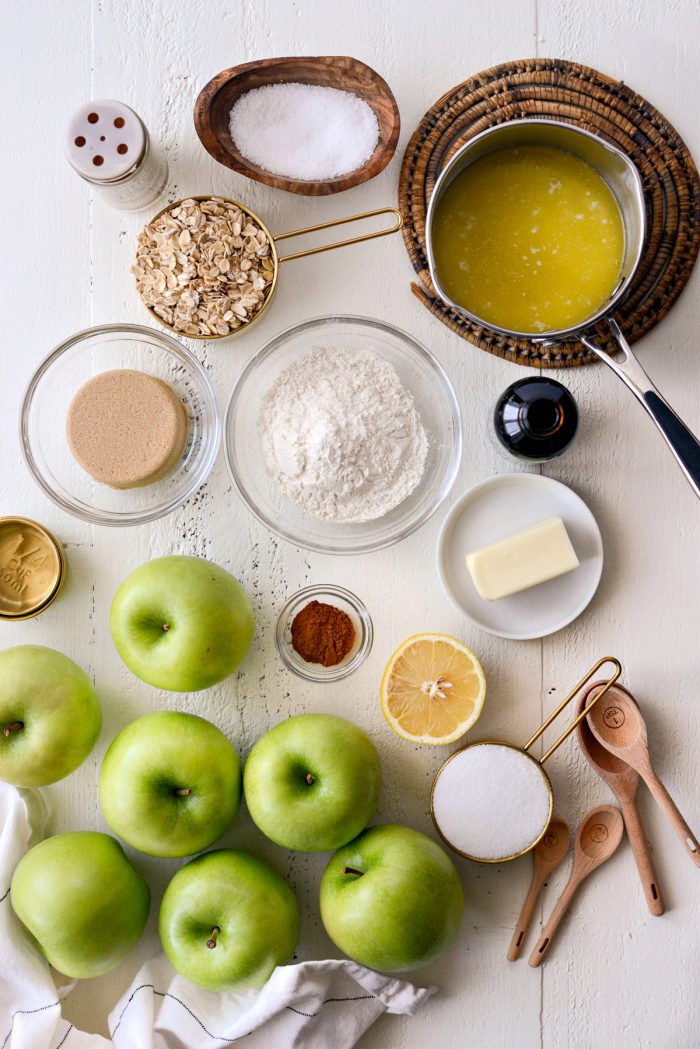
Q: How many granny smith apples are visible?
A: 7